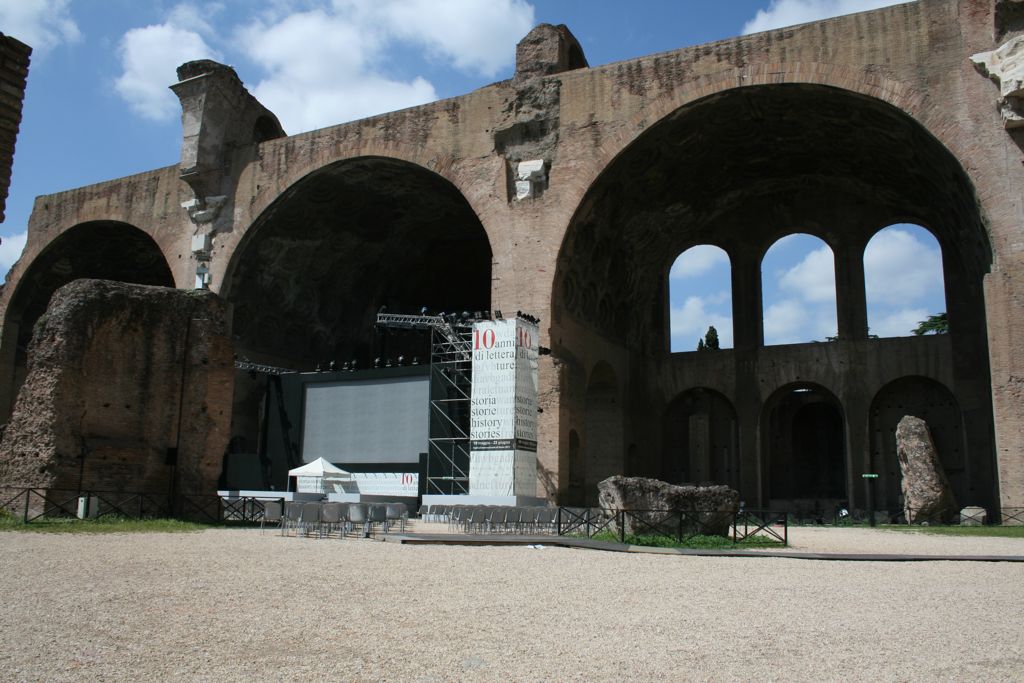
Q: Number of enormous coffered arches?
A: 3